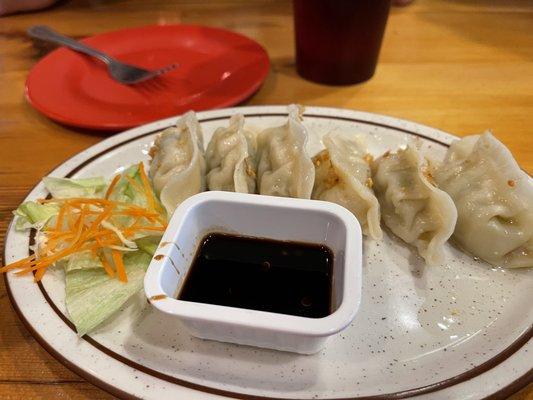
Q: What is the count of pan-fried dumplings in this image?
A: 6